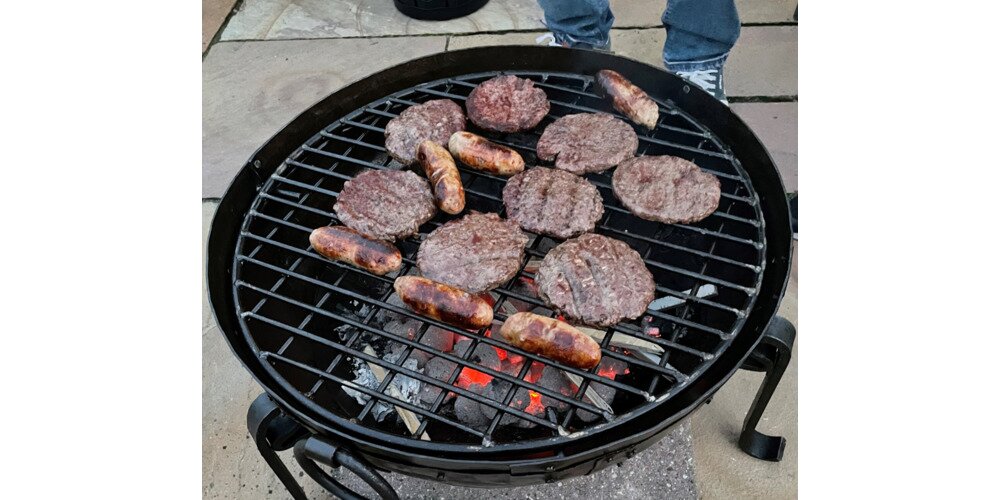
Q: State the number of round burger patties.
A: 8